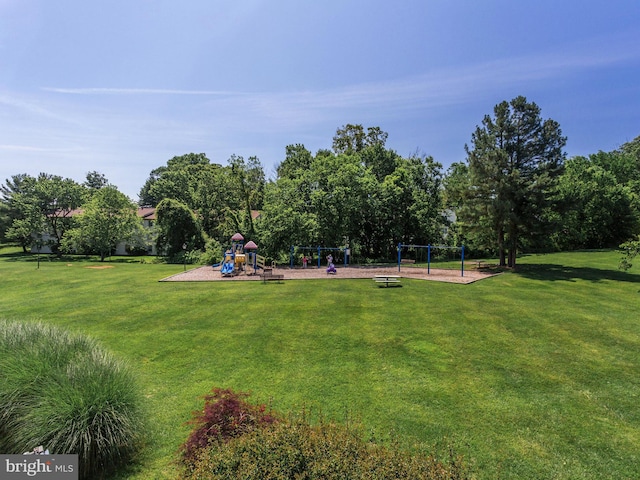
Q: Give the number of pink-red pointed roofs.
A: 2